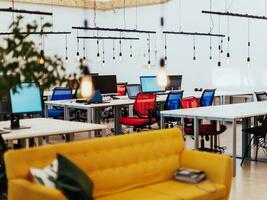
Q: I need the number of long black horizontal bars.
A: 6